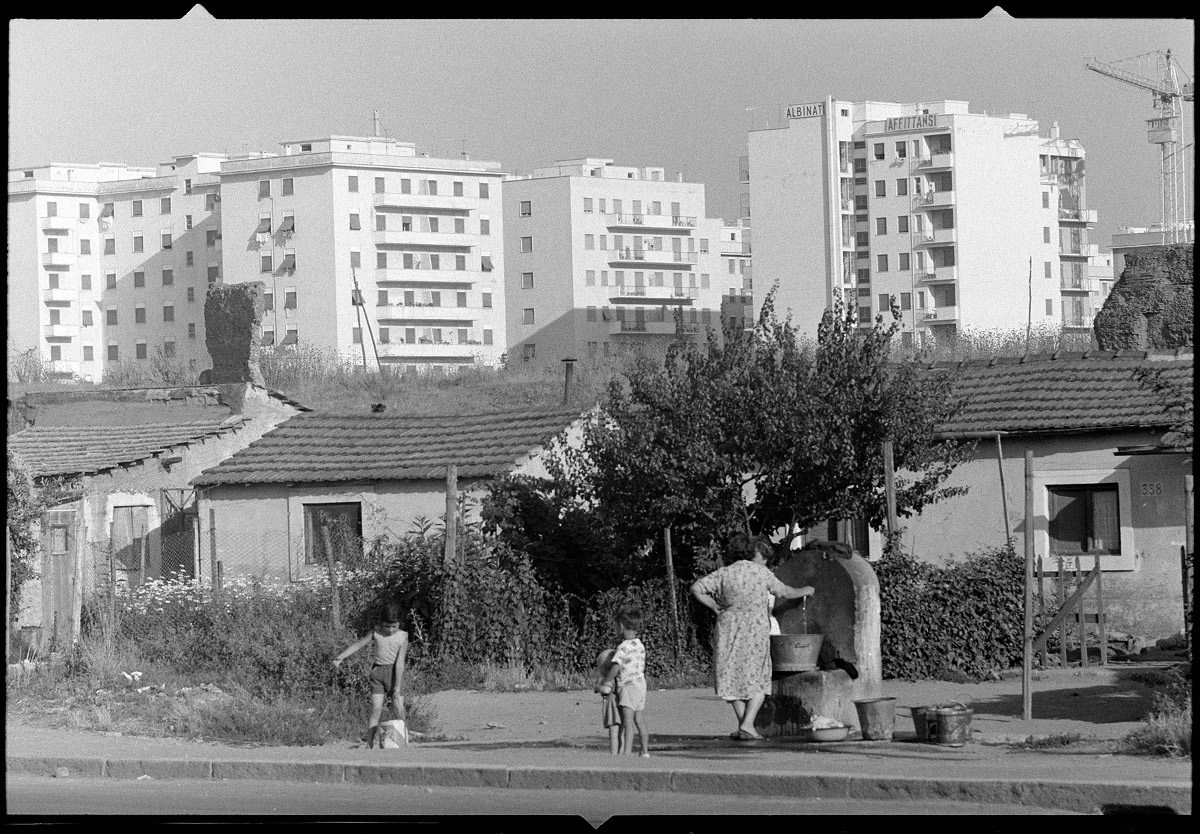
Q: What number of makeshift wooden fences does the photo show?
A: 1